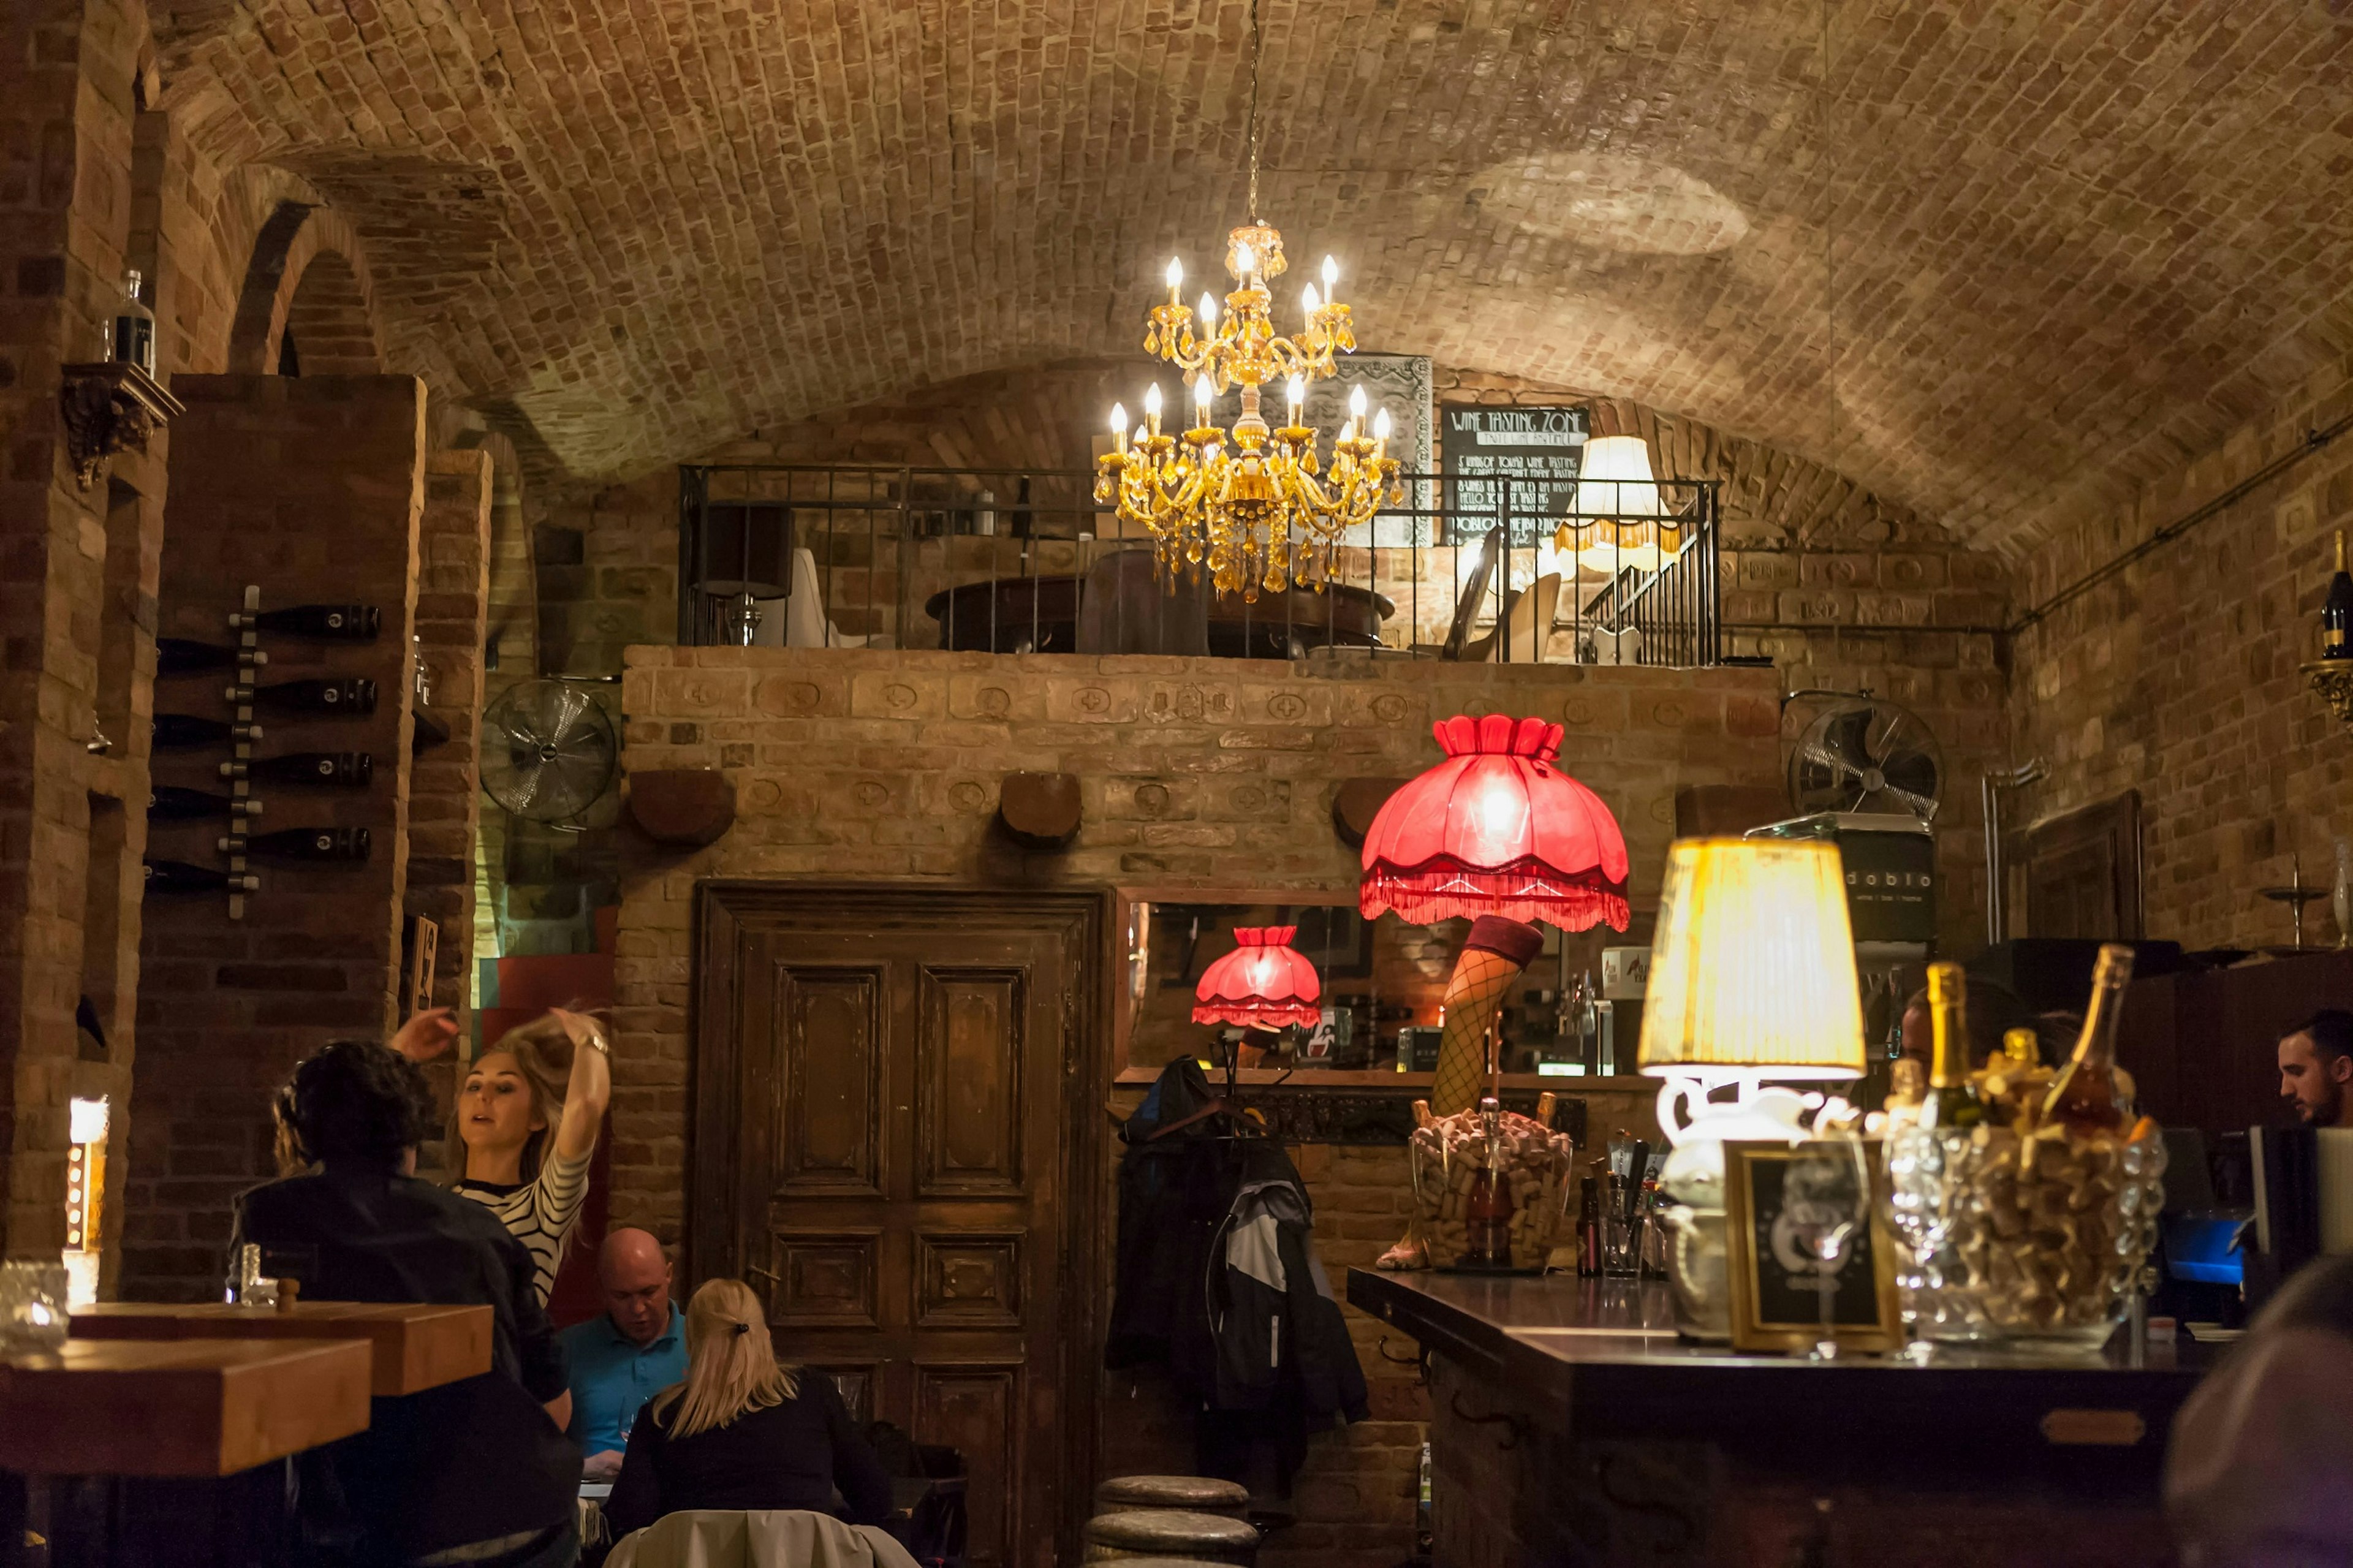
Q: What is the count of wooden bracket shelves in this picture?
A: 2